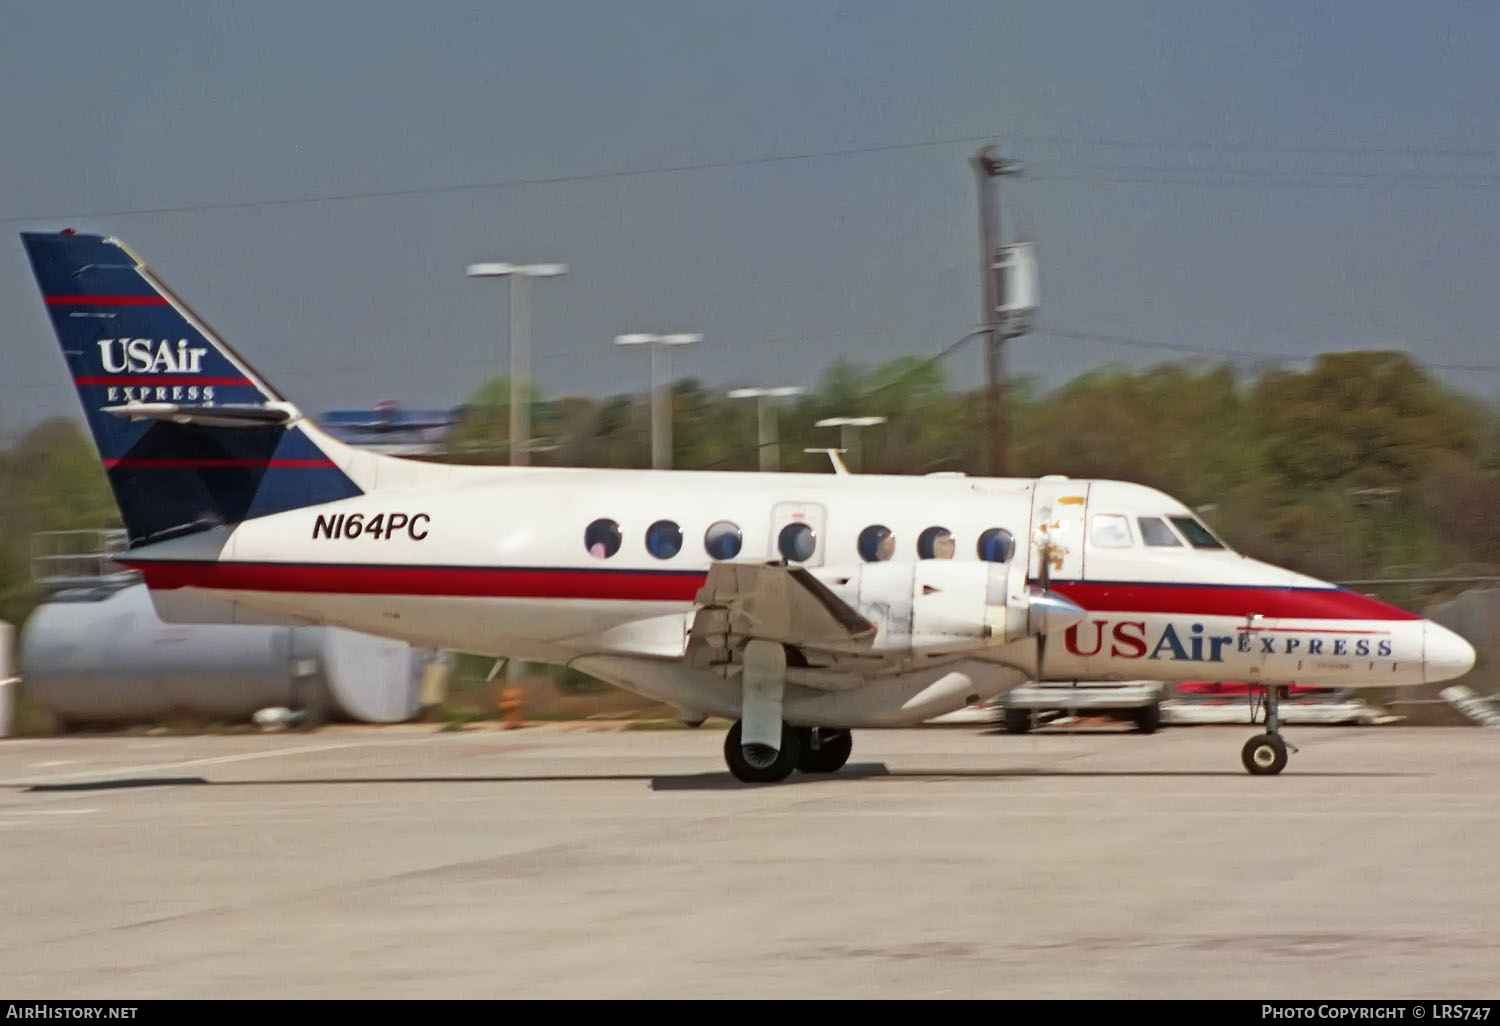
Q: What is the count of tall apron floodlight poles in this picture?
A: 4